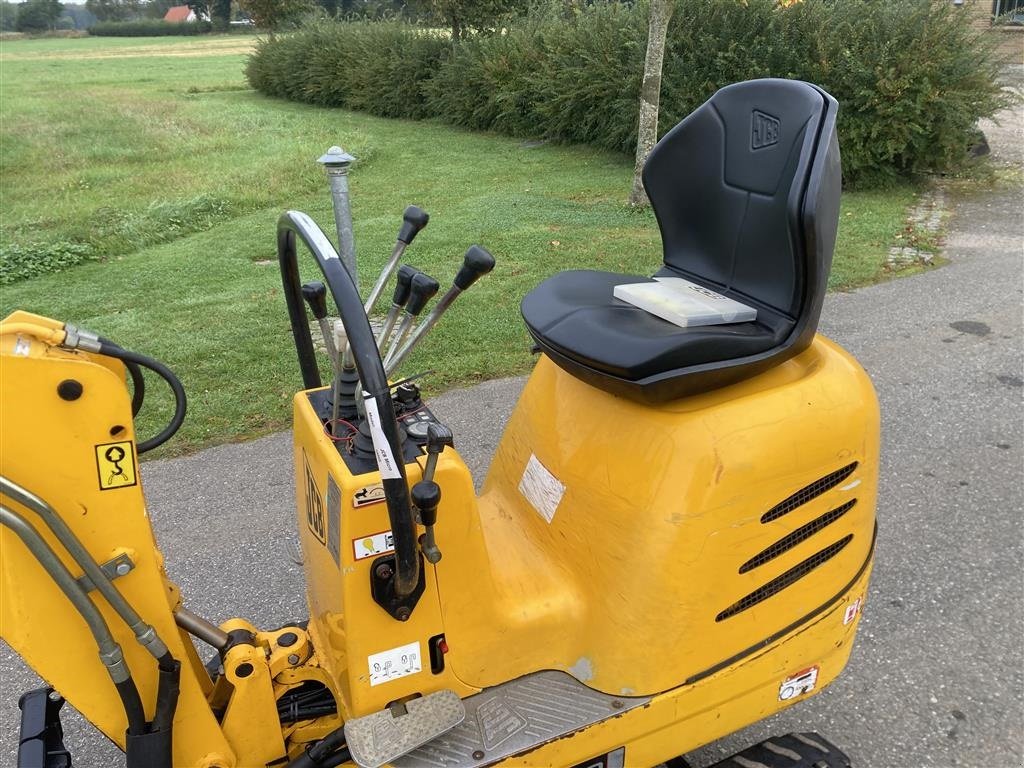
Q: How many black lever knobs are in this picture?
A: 7